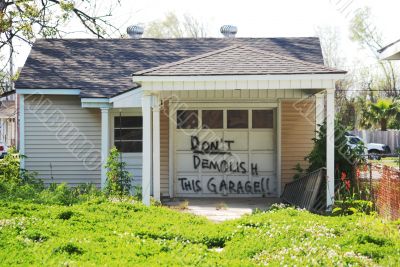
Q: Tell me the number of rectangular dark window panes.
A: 7